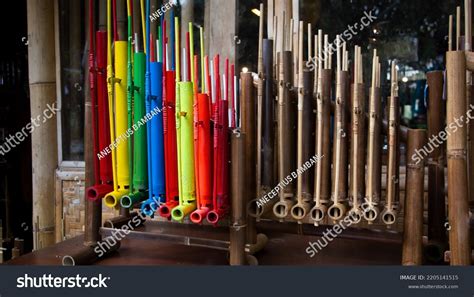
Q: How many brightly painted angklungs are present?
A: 8